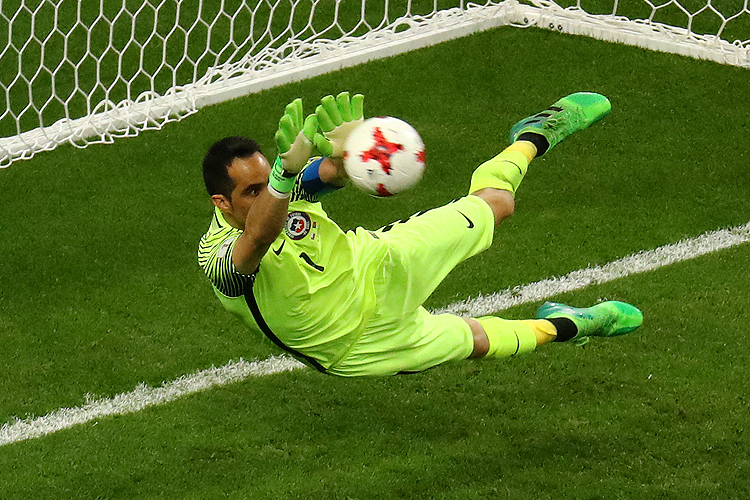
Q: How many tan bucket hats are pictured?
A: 0